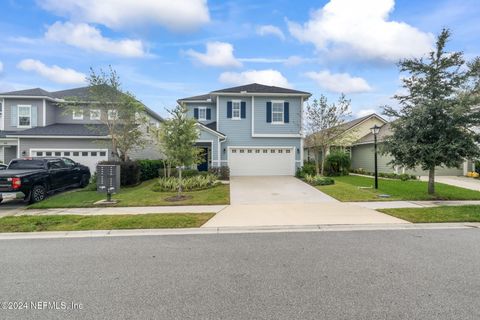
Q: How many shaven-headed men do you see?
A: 0